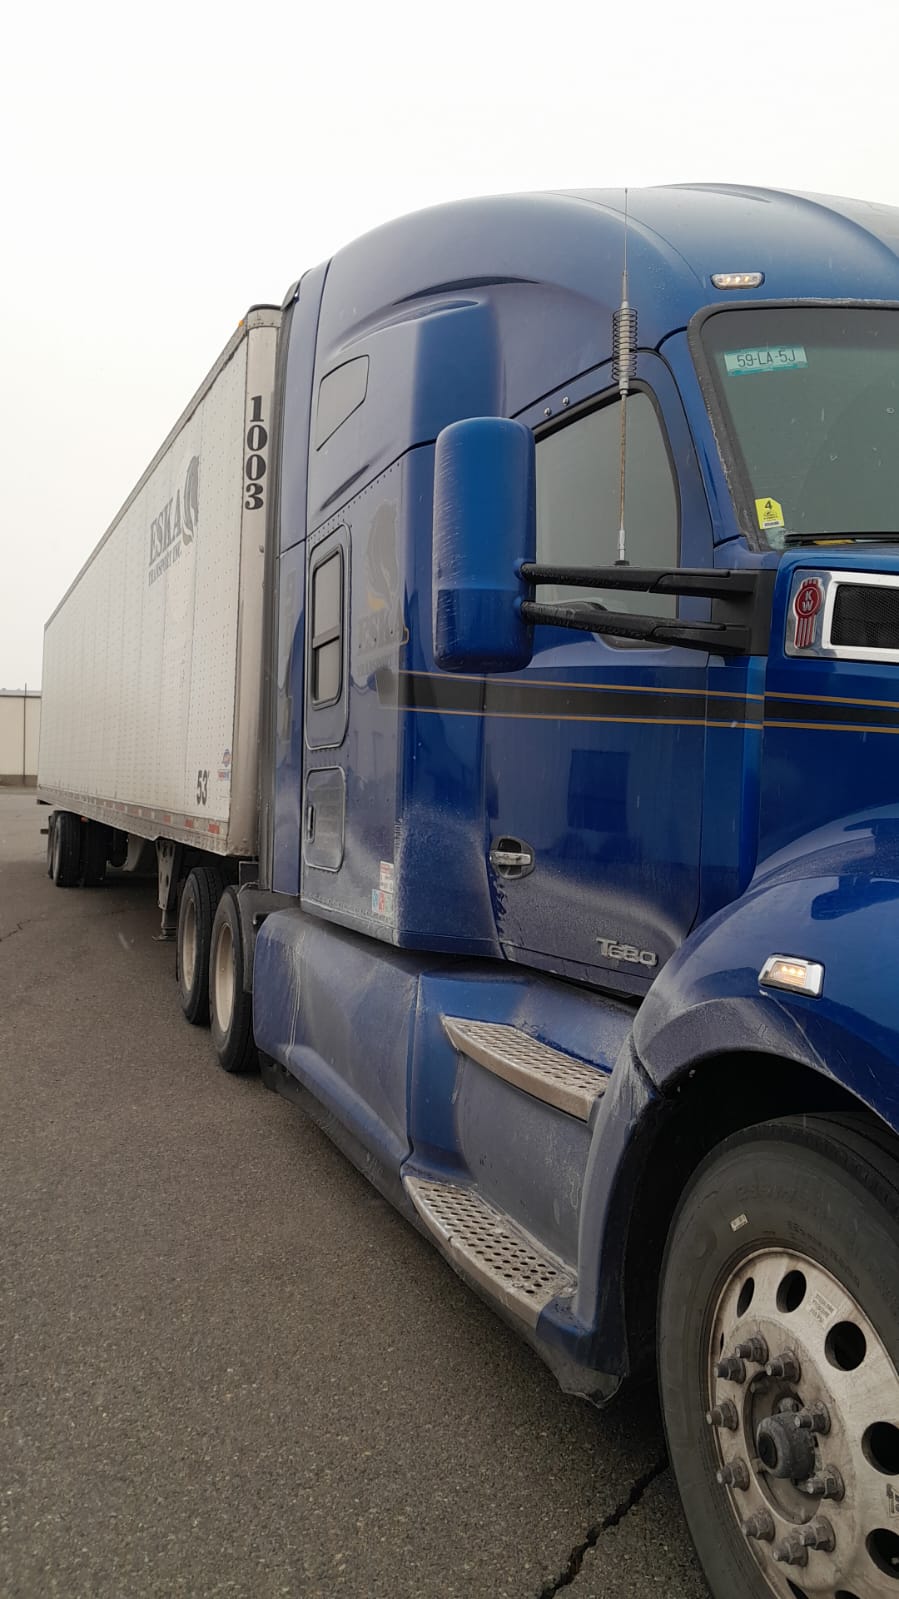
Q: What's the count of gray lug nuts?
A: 10